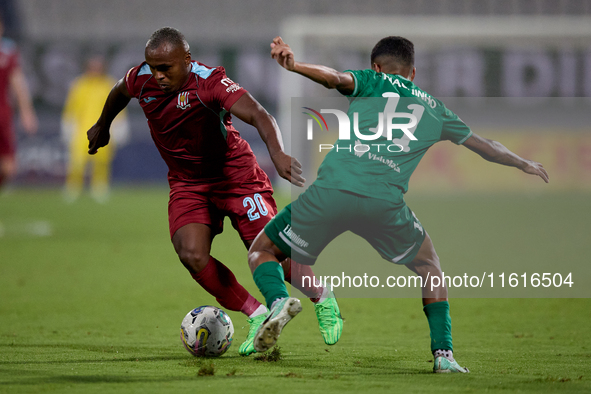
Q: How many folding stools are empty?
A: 0